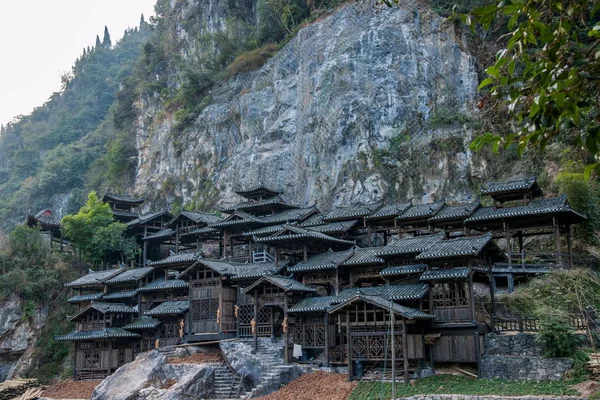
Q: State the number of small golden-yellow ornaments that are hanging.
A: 6